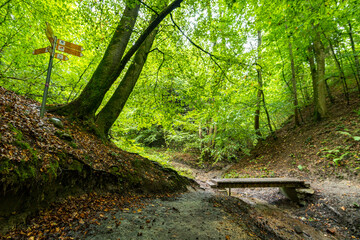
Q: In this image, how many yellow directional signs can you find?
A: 5